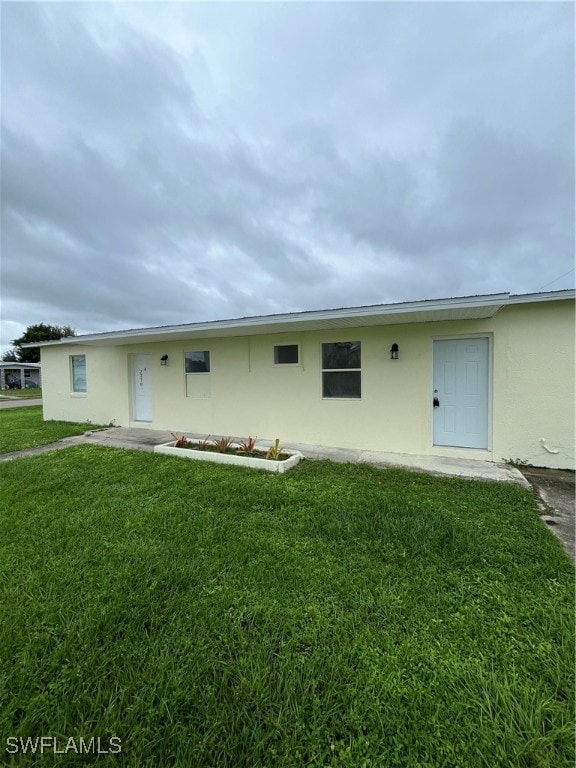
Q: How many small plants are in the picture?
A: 5